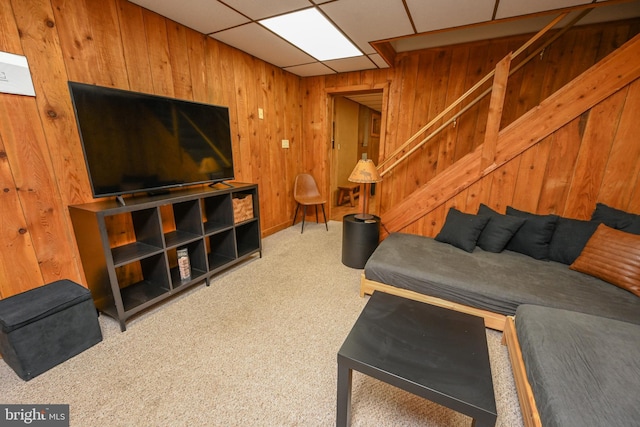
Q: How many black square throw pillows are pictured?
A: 5